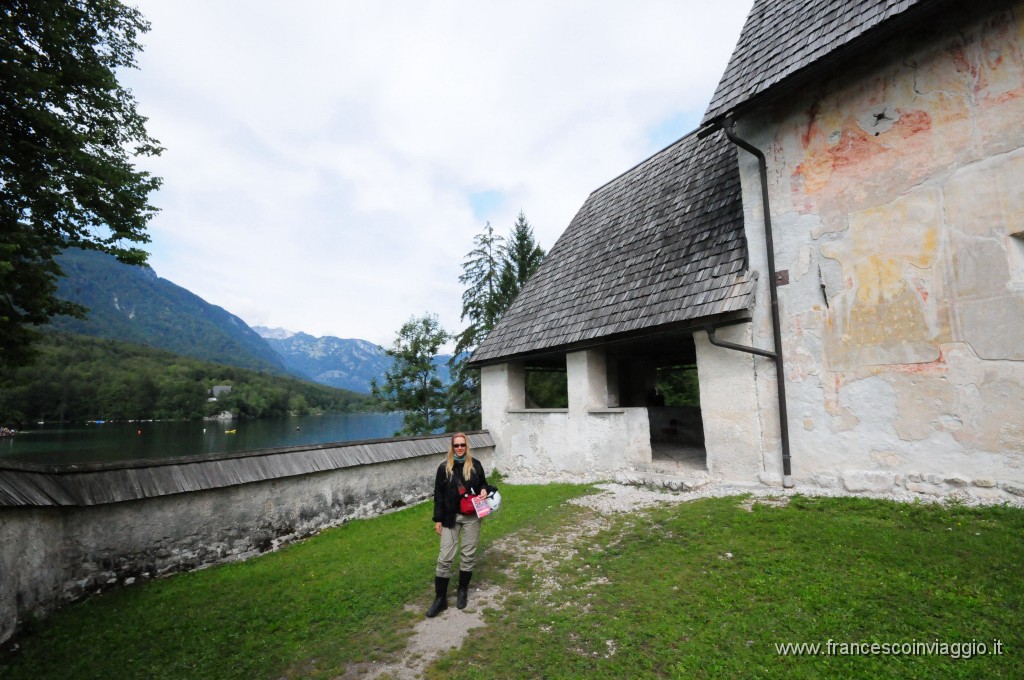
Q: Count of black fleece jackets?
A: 1